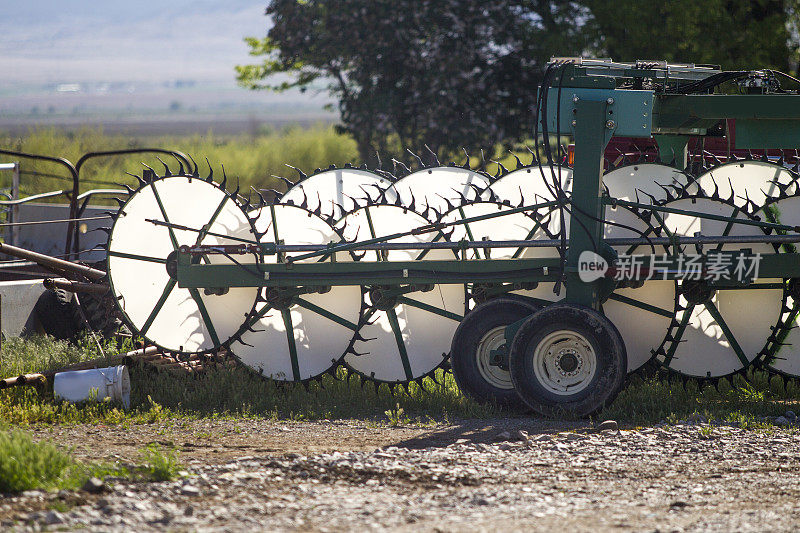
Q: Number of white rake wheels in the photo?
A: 12